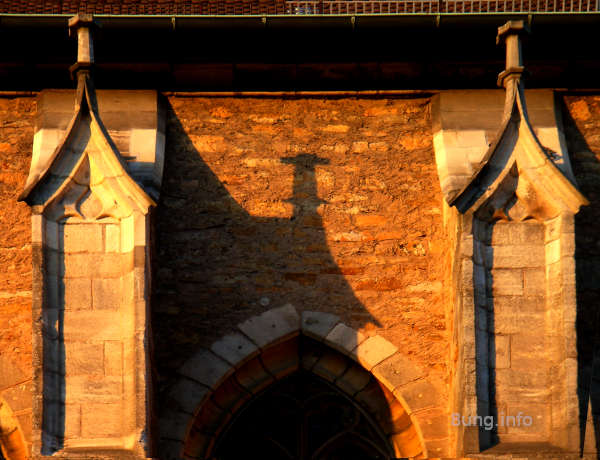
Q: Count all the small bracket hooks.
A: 5